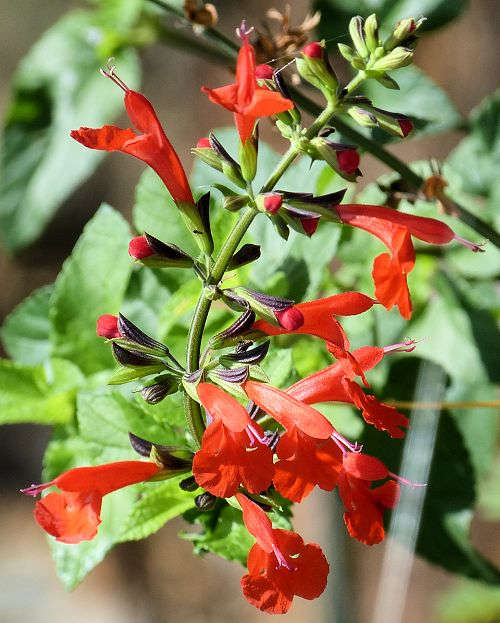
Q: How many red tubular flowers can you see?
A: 10